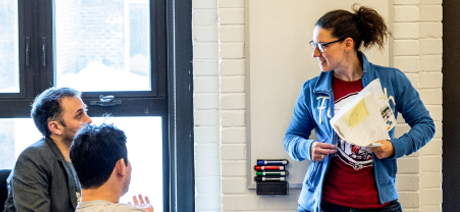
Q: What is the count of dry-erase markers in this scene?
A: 4